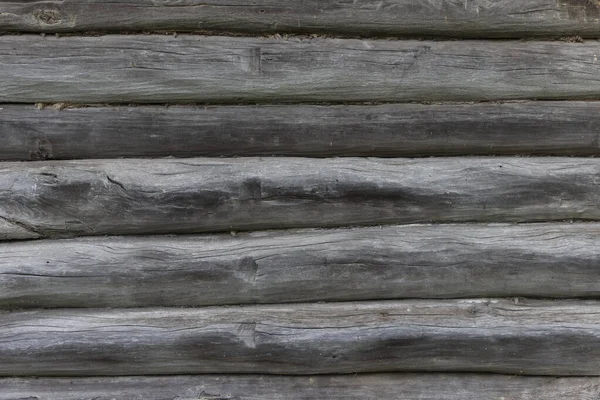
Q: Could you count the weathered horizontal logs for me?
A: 7